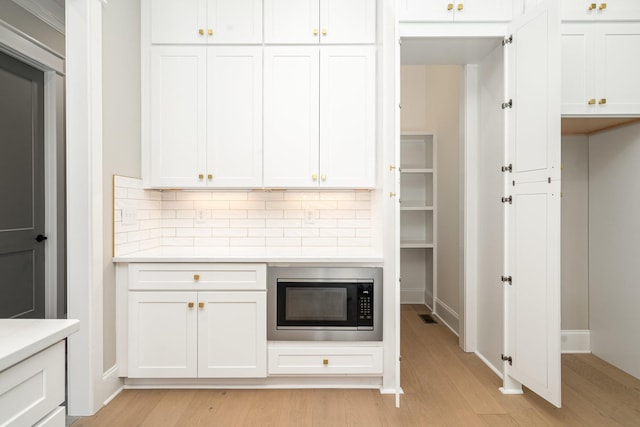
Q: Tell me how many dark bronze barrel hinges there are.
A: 6